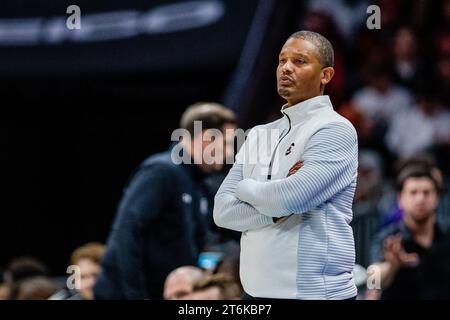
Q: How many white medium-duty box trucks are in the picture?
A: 0